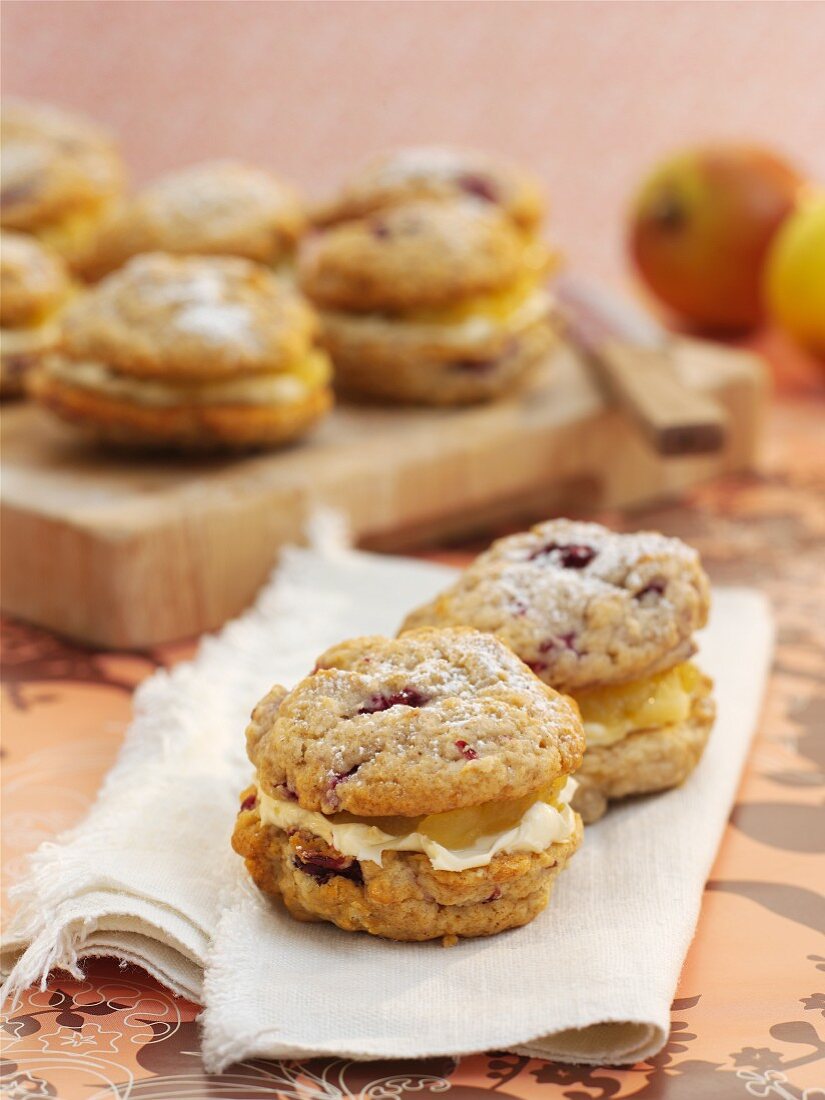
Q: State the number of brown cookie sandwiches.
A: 8